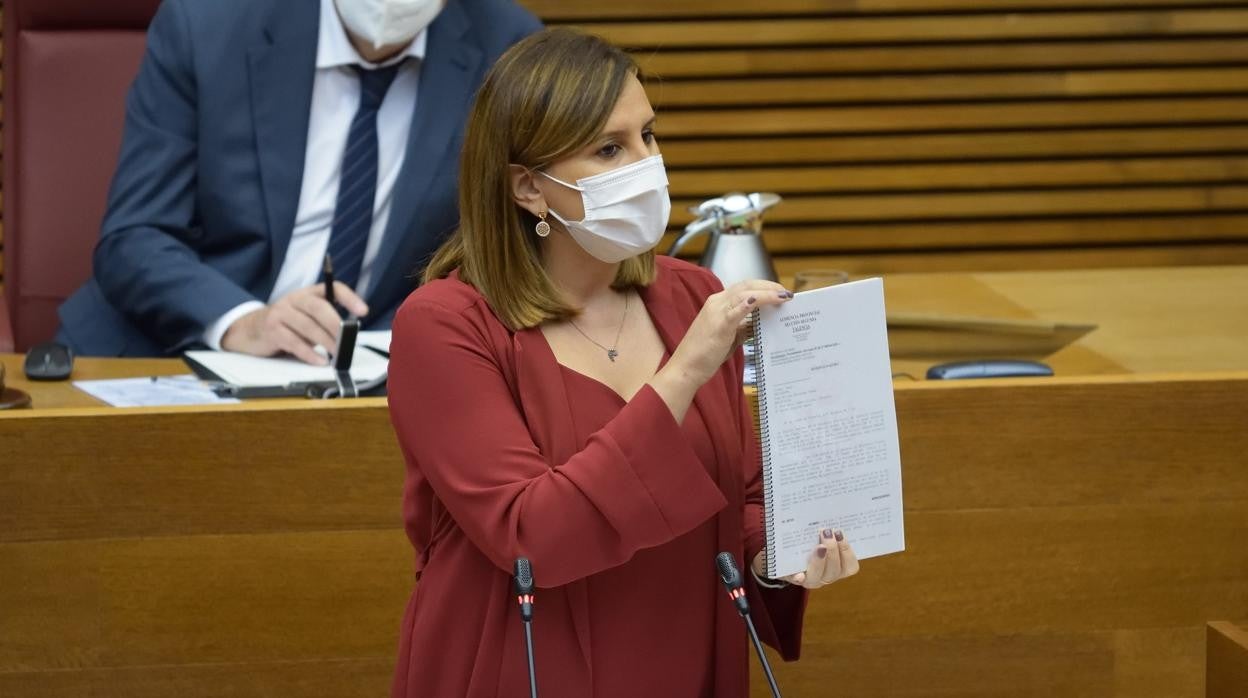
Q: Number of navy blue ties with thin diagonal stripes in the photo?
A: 1